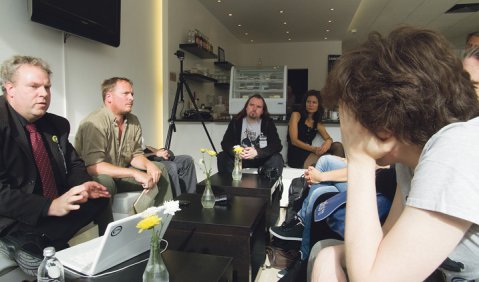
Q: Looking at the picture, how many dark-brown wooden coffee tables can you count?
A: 3